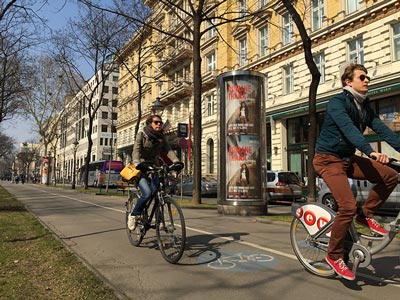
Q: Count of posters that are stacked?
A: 2